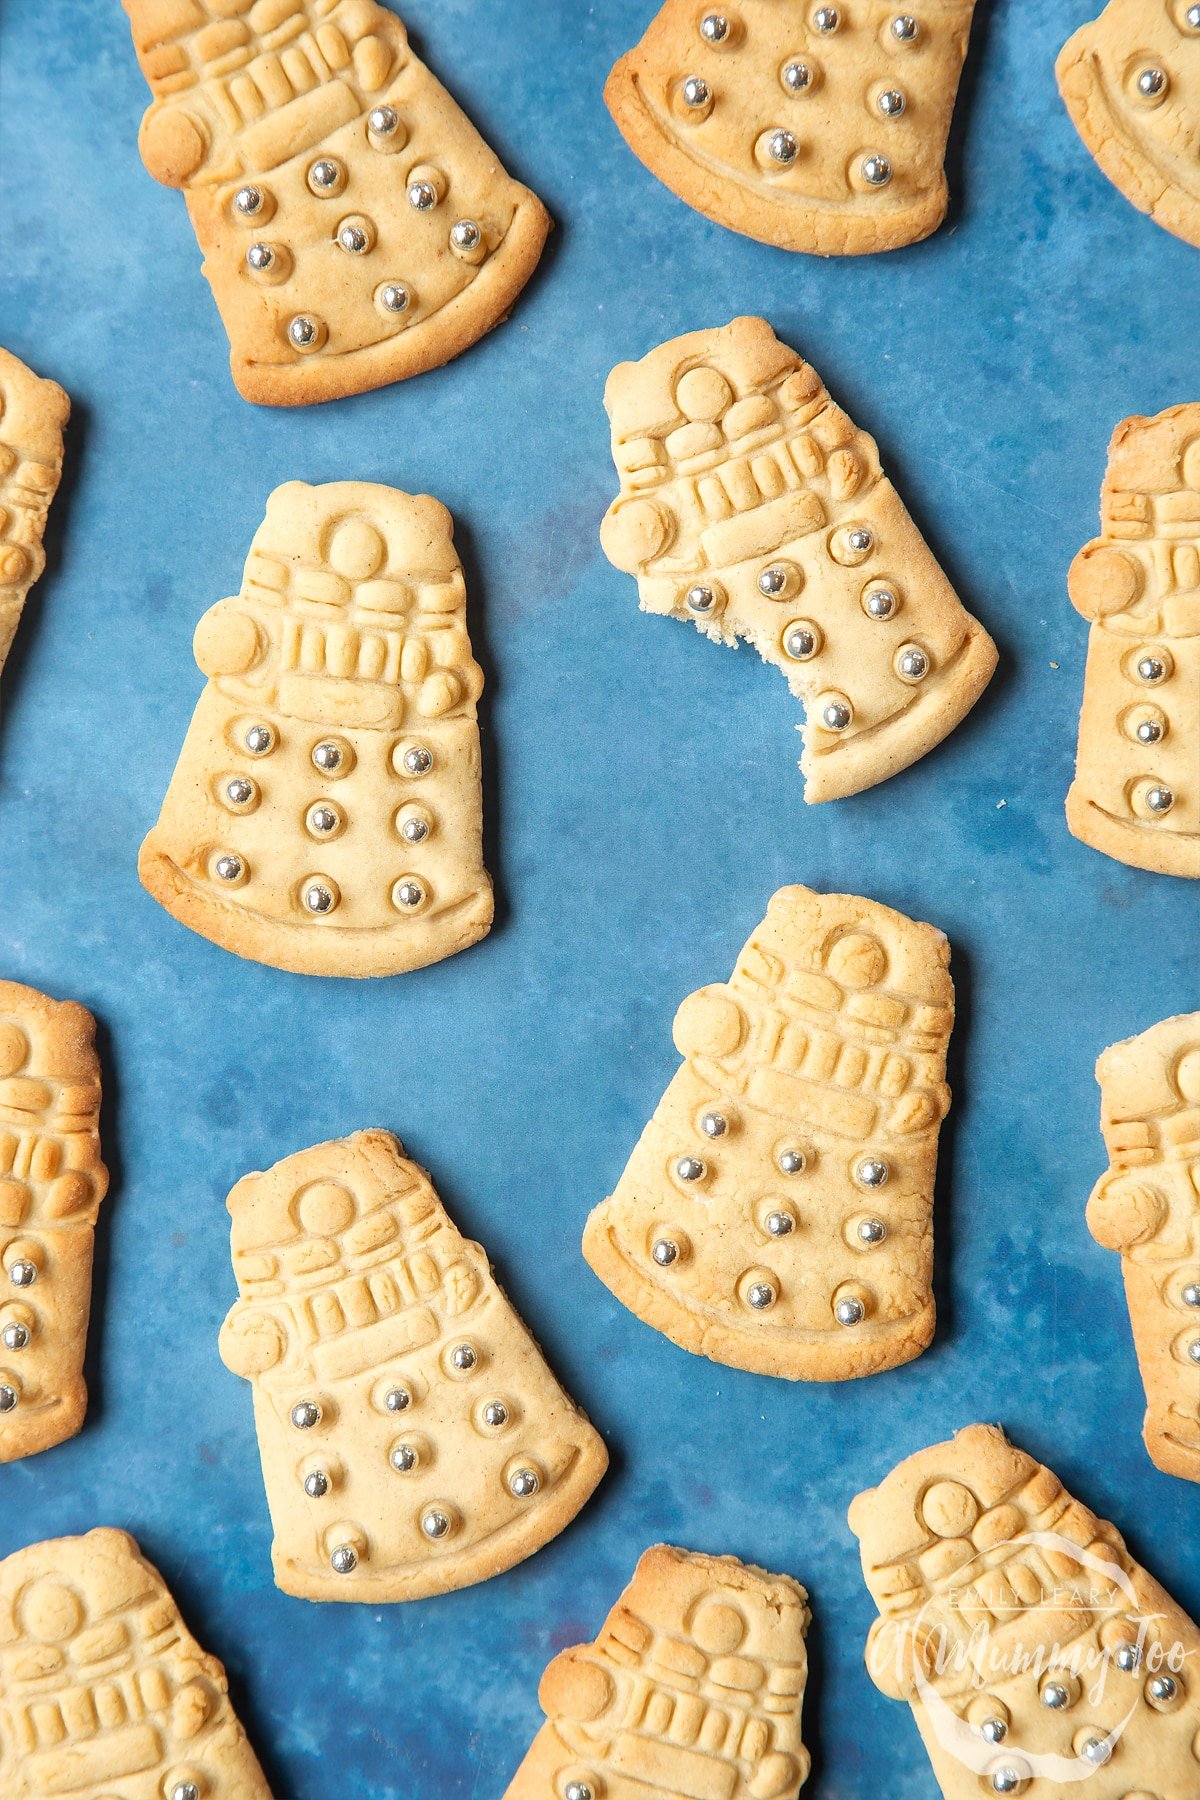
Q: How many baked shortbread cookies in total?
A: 14